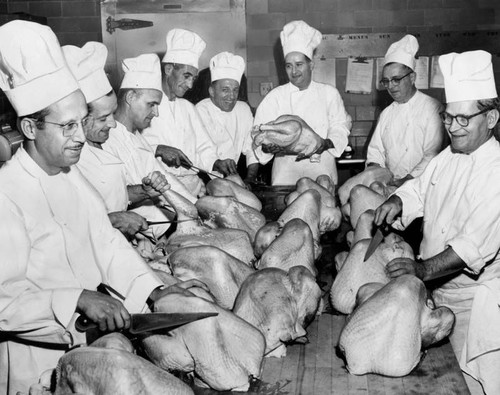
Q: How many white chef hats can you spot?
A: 8